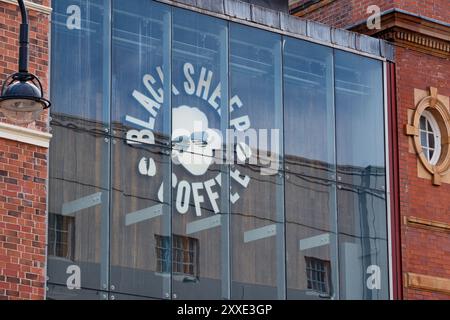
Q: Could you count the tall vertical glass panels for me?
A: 6